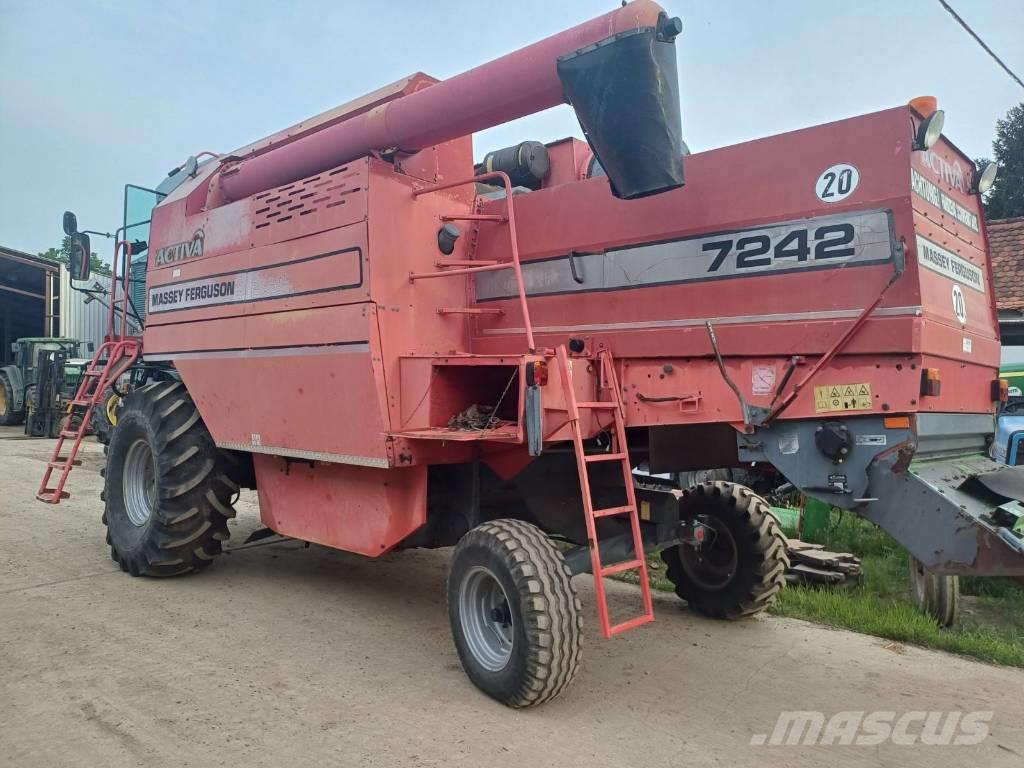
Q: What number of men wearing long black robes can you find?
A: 0